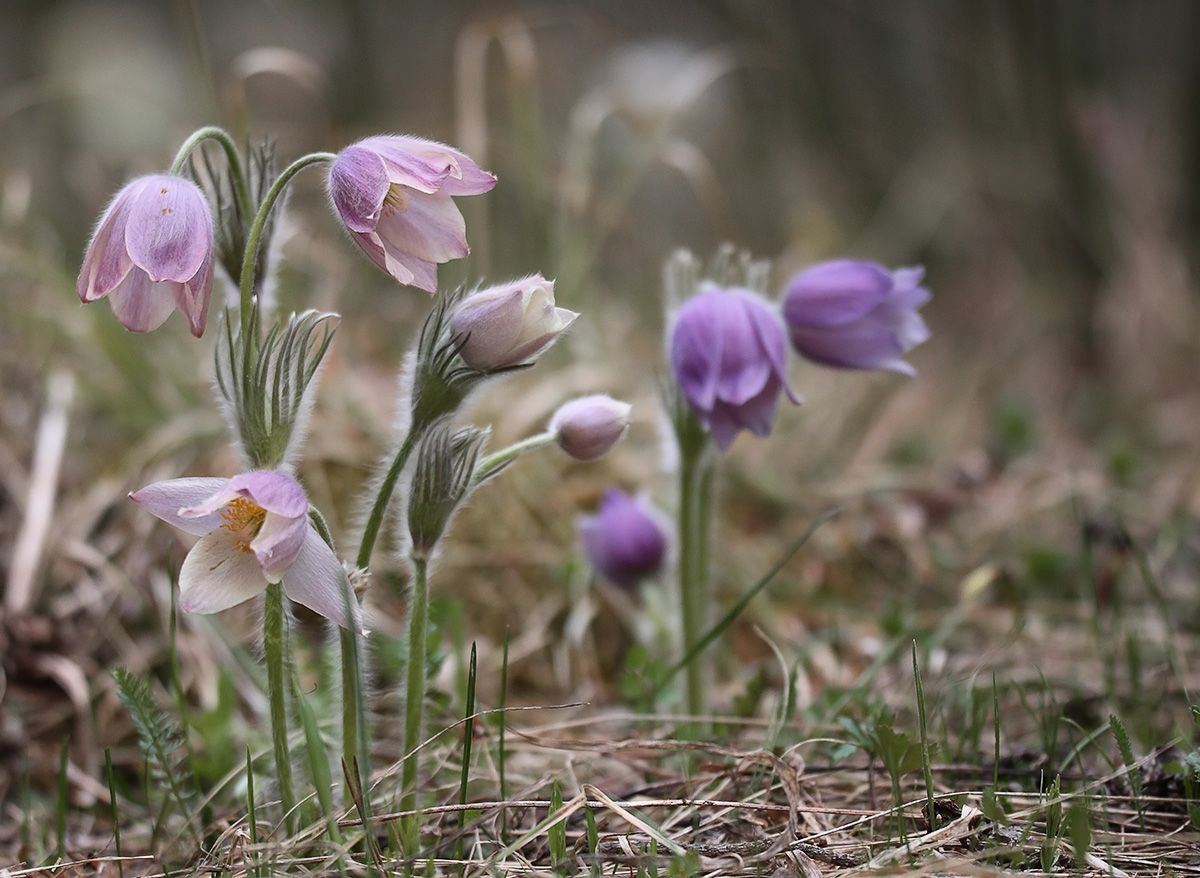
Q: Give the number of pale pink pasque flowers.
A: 5